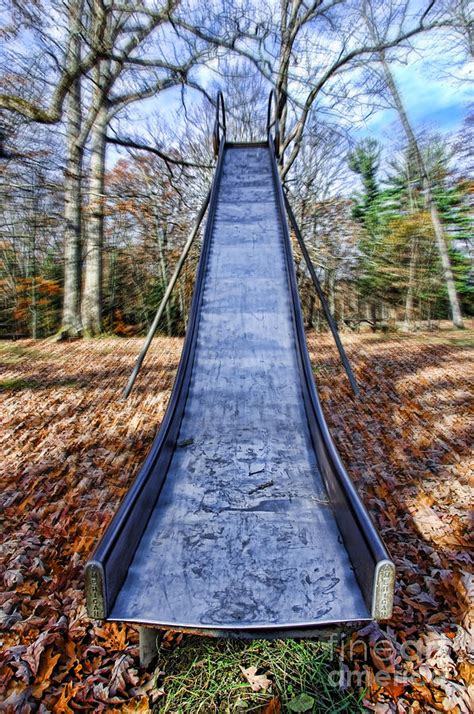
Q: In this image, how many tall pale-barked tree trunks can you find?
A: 3